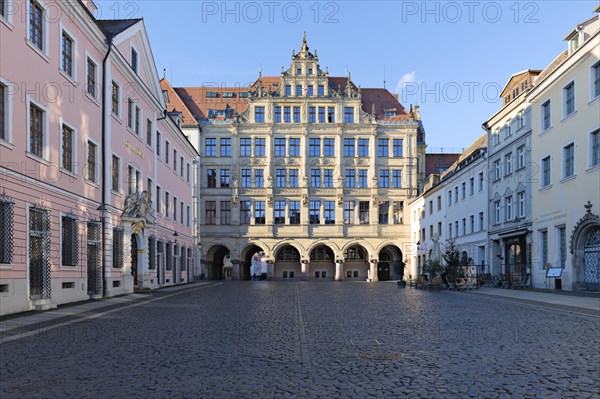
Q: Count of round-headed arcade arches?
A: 6